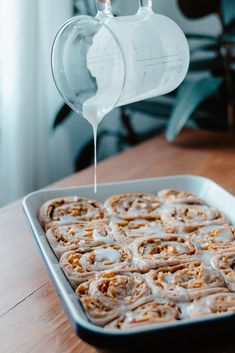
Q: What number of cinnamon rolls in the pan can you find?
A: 14